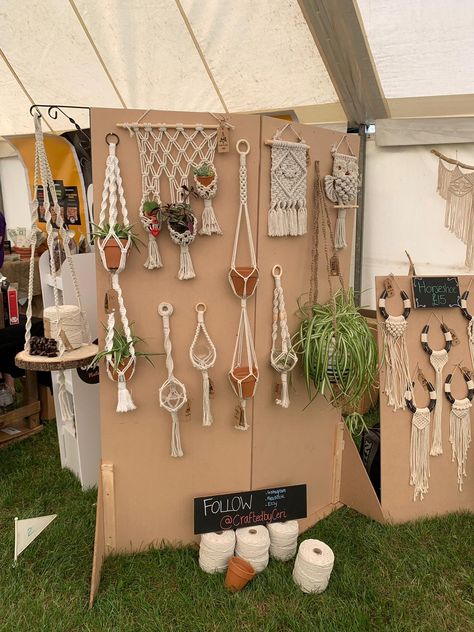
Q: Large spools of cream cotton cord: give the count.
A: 5